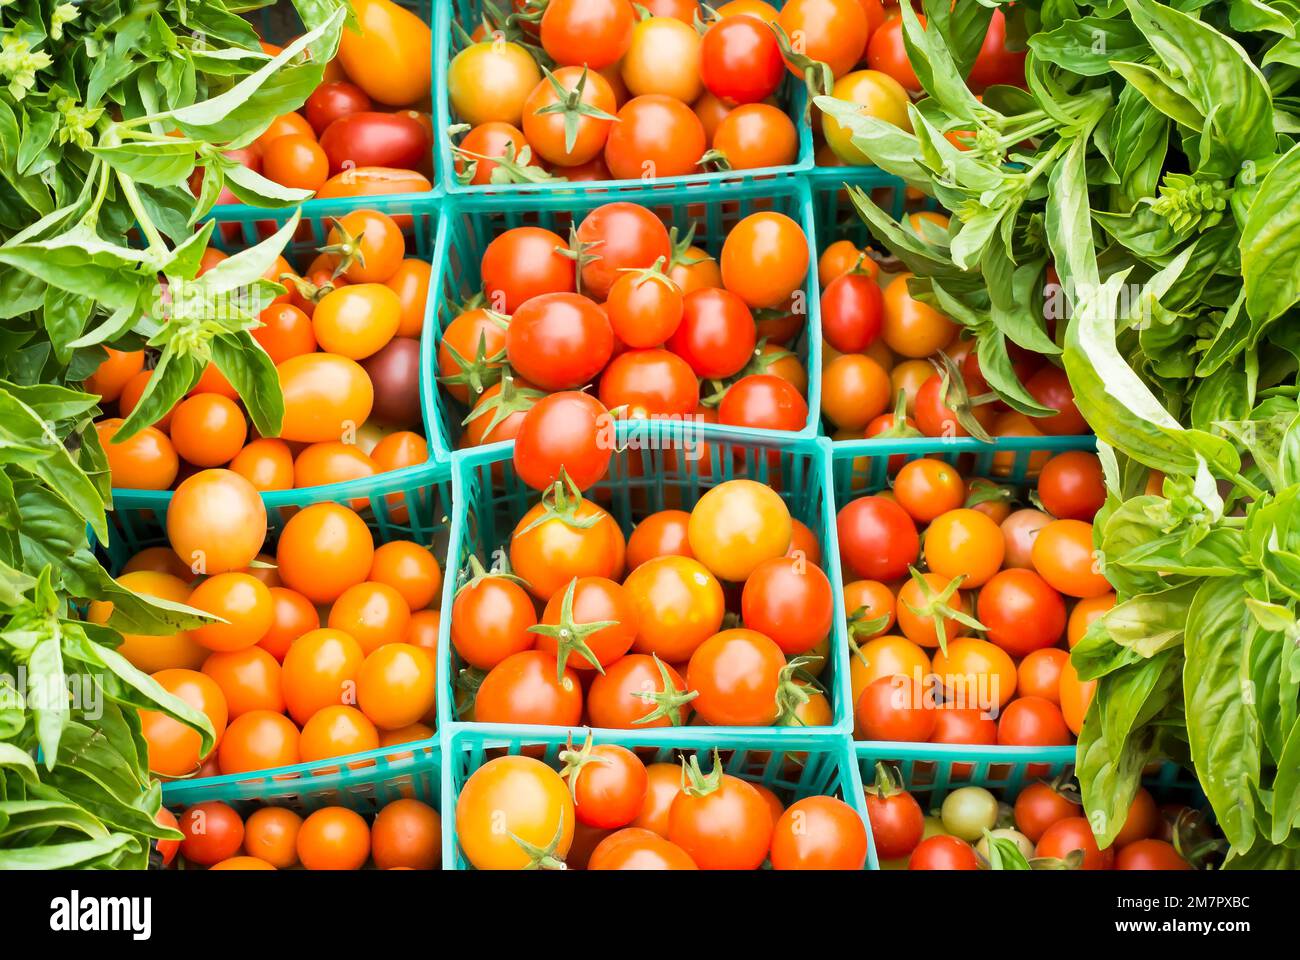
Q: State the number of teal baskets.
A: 12